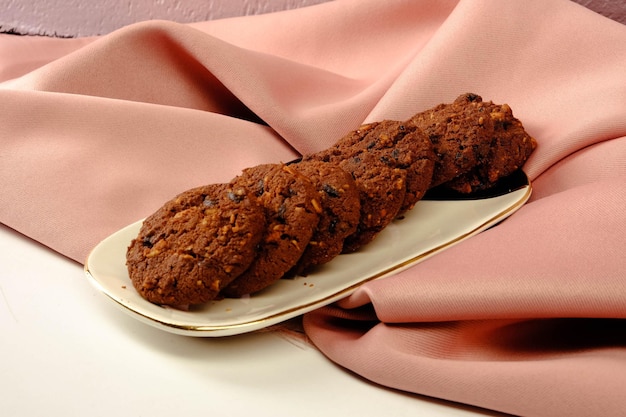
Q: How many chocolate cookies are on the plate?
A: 7